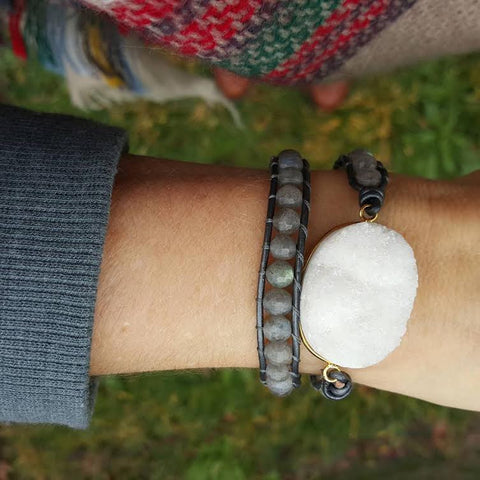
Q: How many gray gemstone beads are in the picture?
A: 13